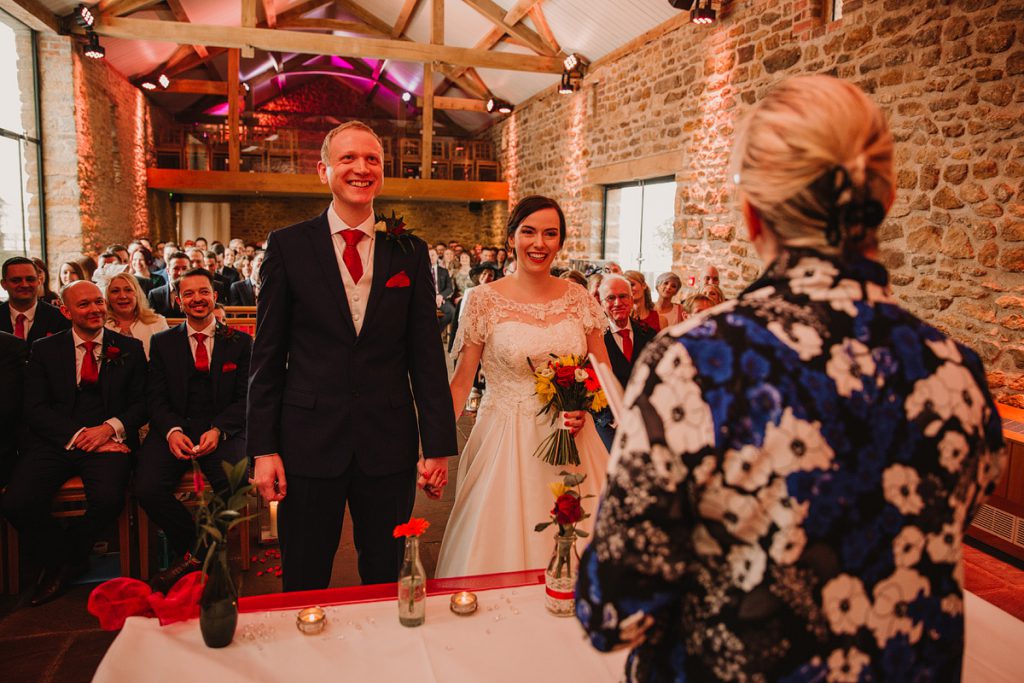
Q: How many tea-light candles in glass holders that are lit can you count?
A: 2